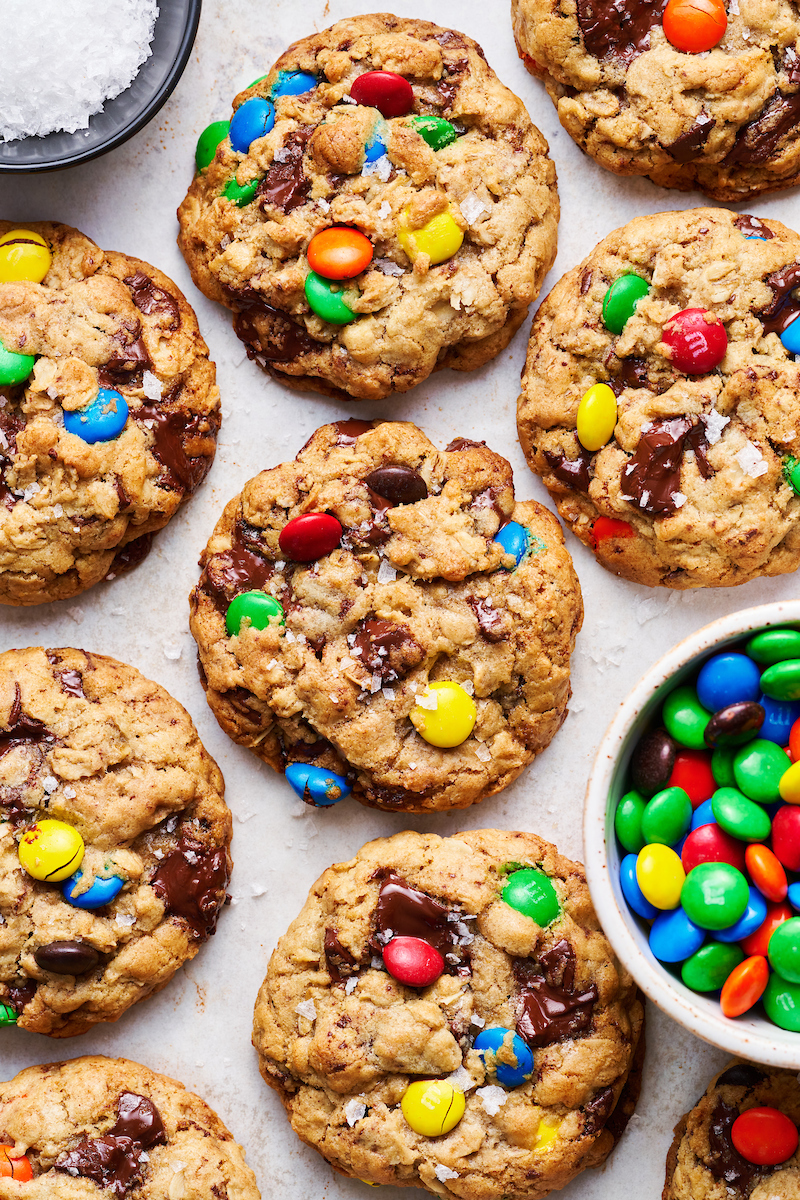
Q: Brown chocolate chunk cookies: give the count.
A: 9